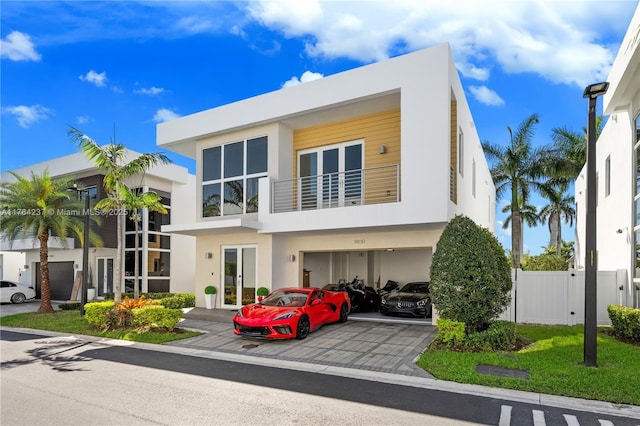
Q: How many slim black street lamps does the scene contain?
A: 2